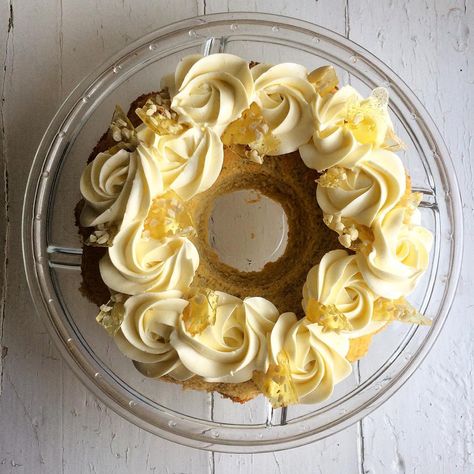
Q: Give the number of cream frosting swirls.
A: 12